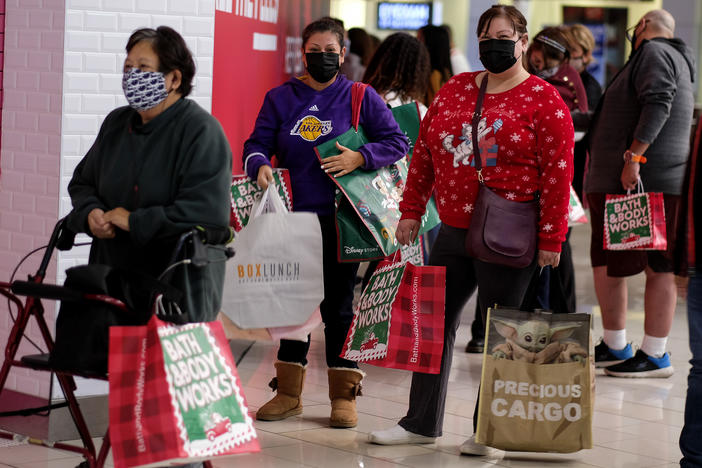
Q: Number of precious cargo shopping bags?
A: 1